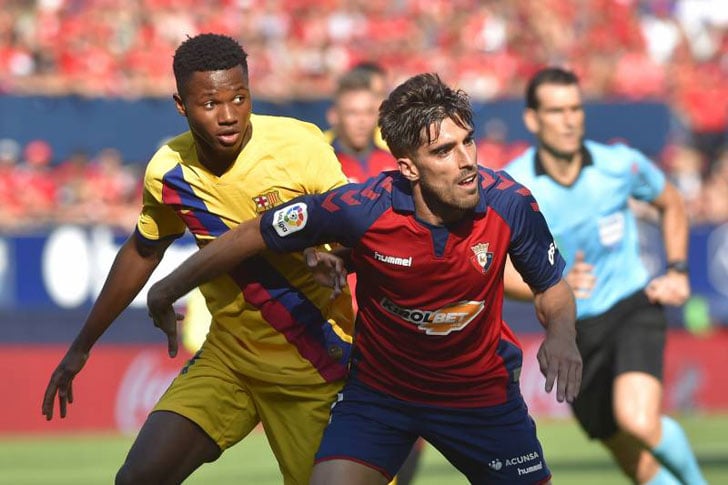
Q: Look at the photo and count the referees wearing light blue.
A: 1